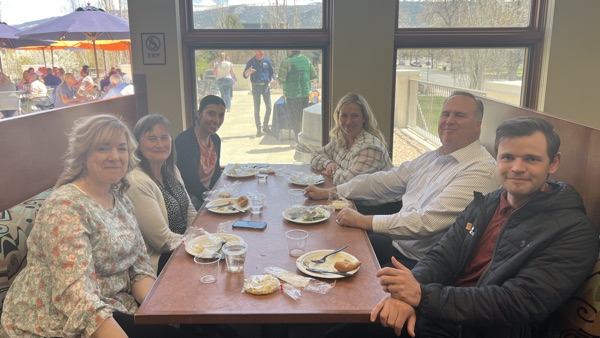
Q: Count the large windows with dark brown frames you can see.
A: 2